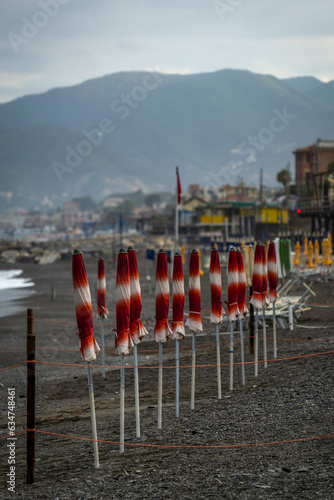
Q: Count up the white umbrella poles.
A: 13